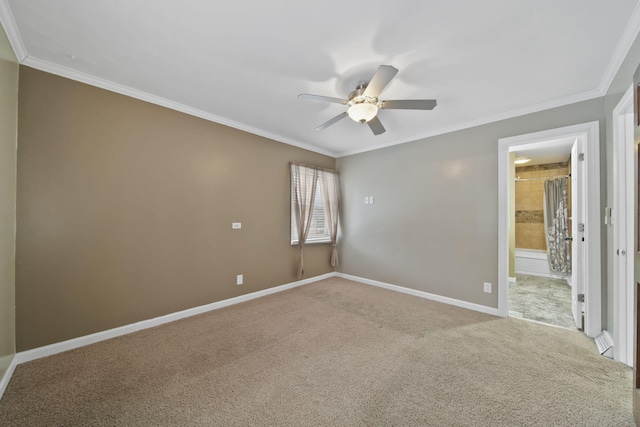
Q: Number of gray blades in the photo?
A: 5